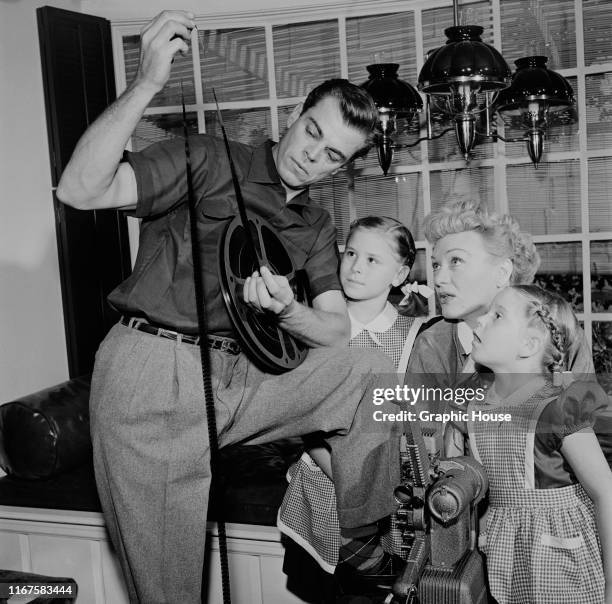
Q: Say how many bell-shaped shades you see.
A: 3